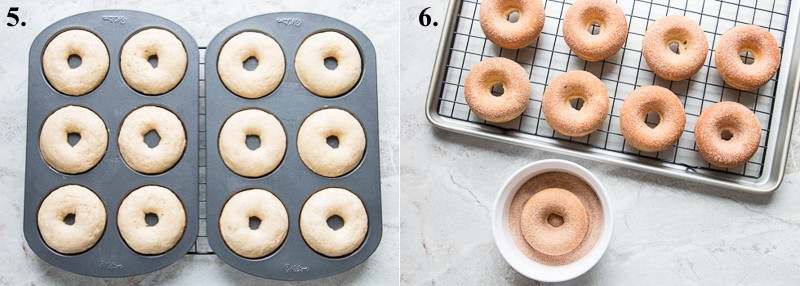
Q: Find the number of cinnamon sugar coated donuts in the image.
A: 9